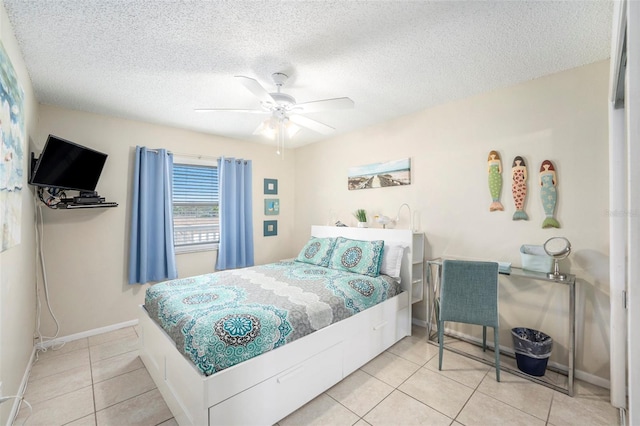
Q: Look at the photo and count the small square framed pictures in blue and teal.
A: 3